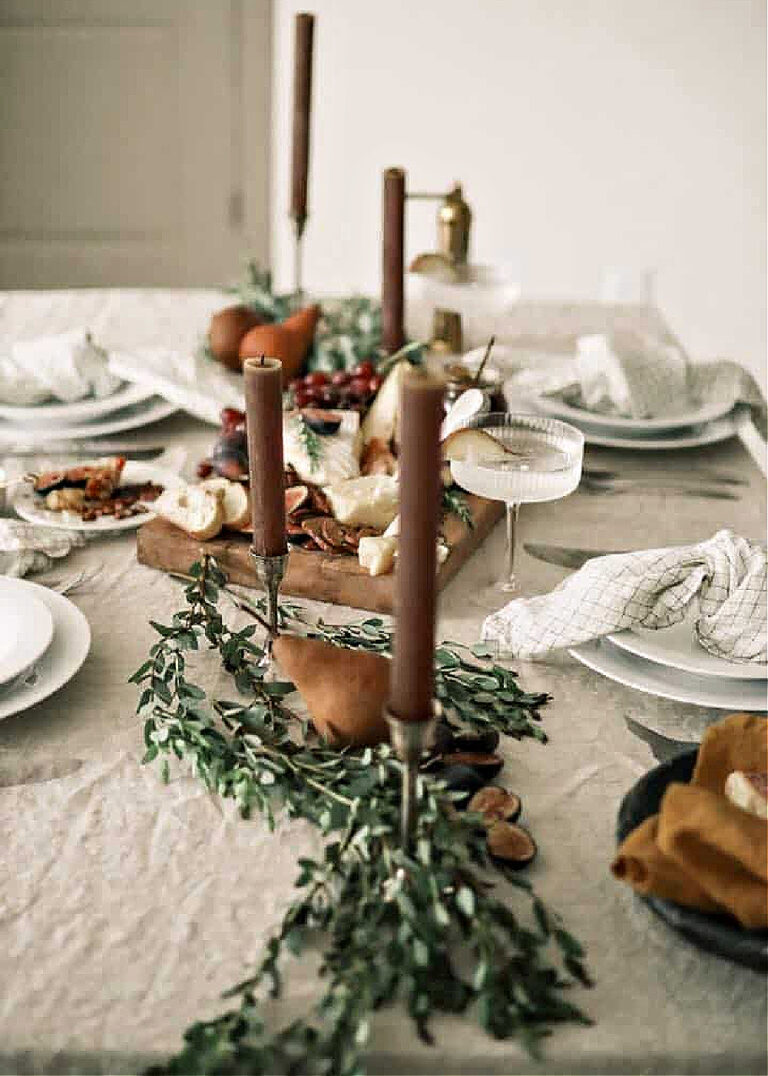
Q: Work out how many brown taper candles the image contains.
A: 4